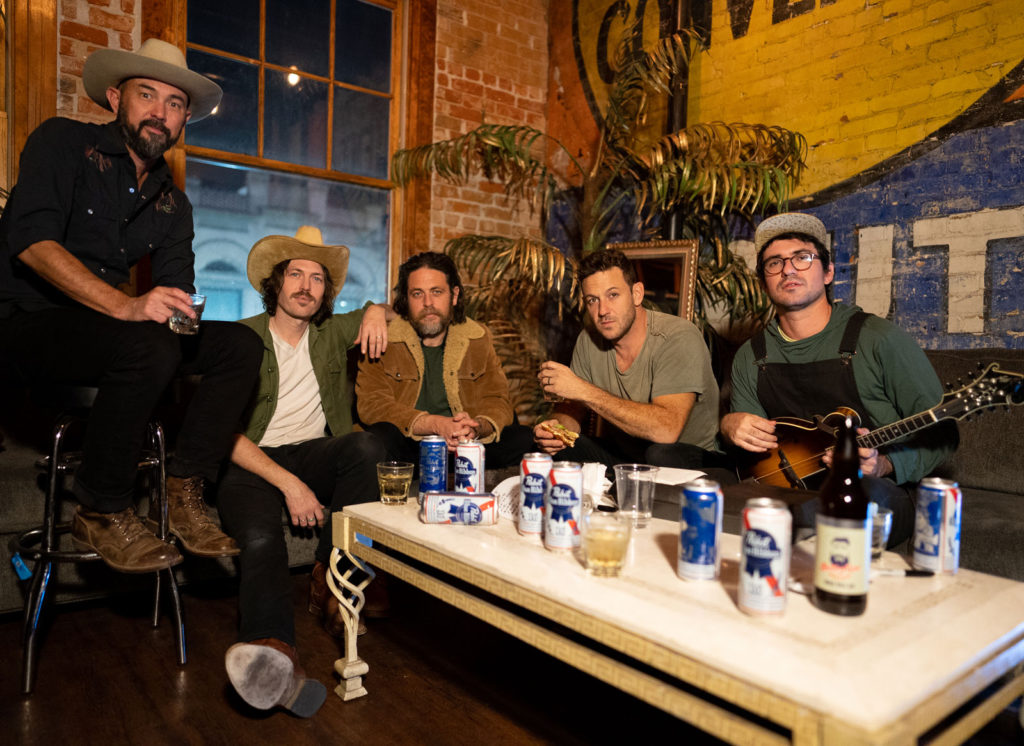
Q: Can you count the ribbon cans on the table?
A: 8